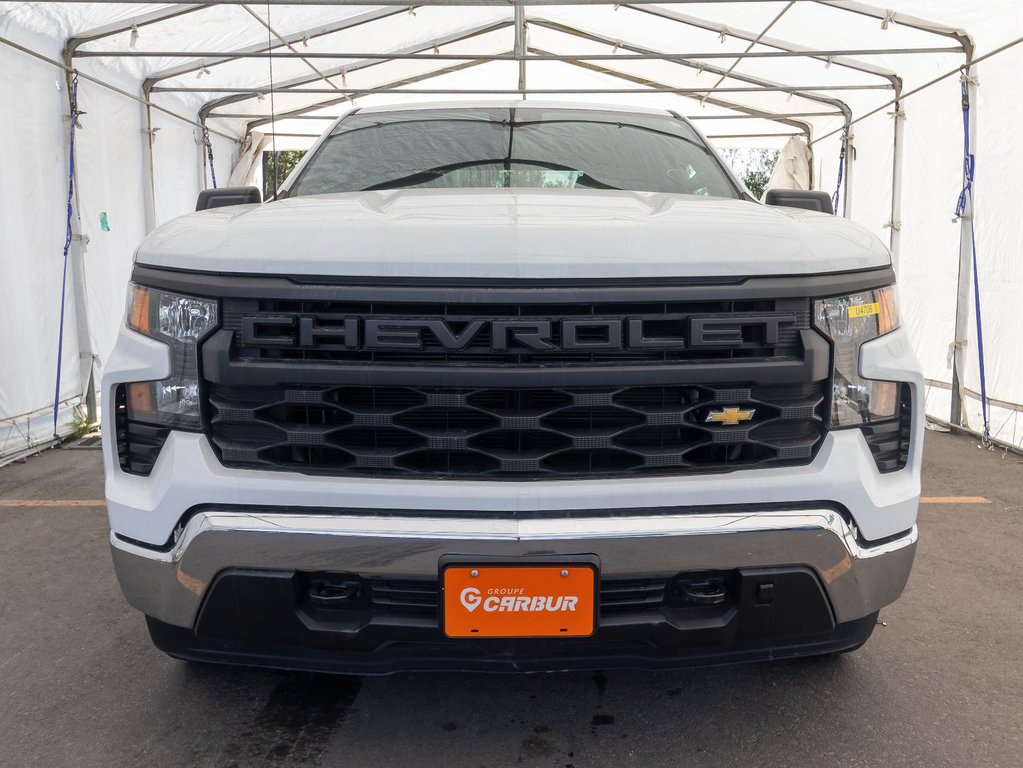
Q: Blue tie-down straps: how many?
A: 4